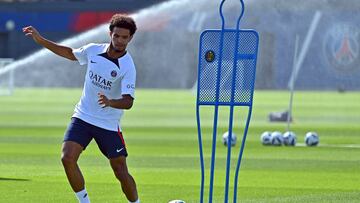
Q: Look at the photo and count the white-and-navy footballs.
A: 6